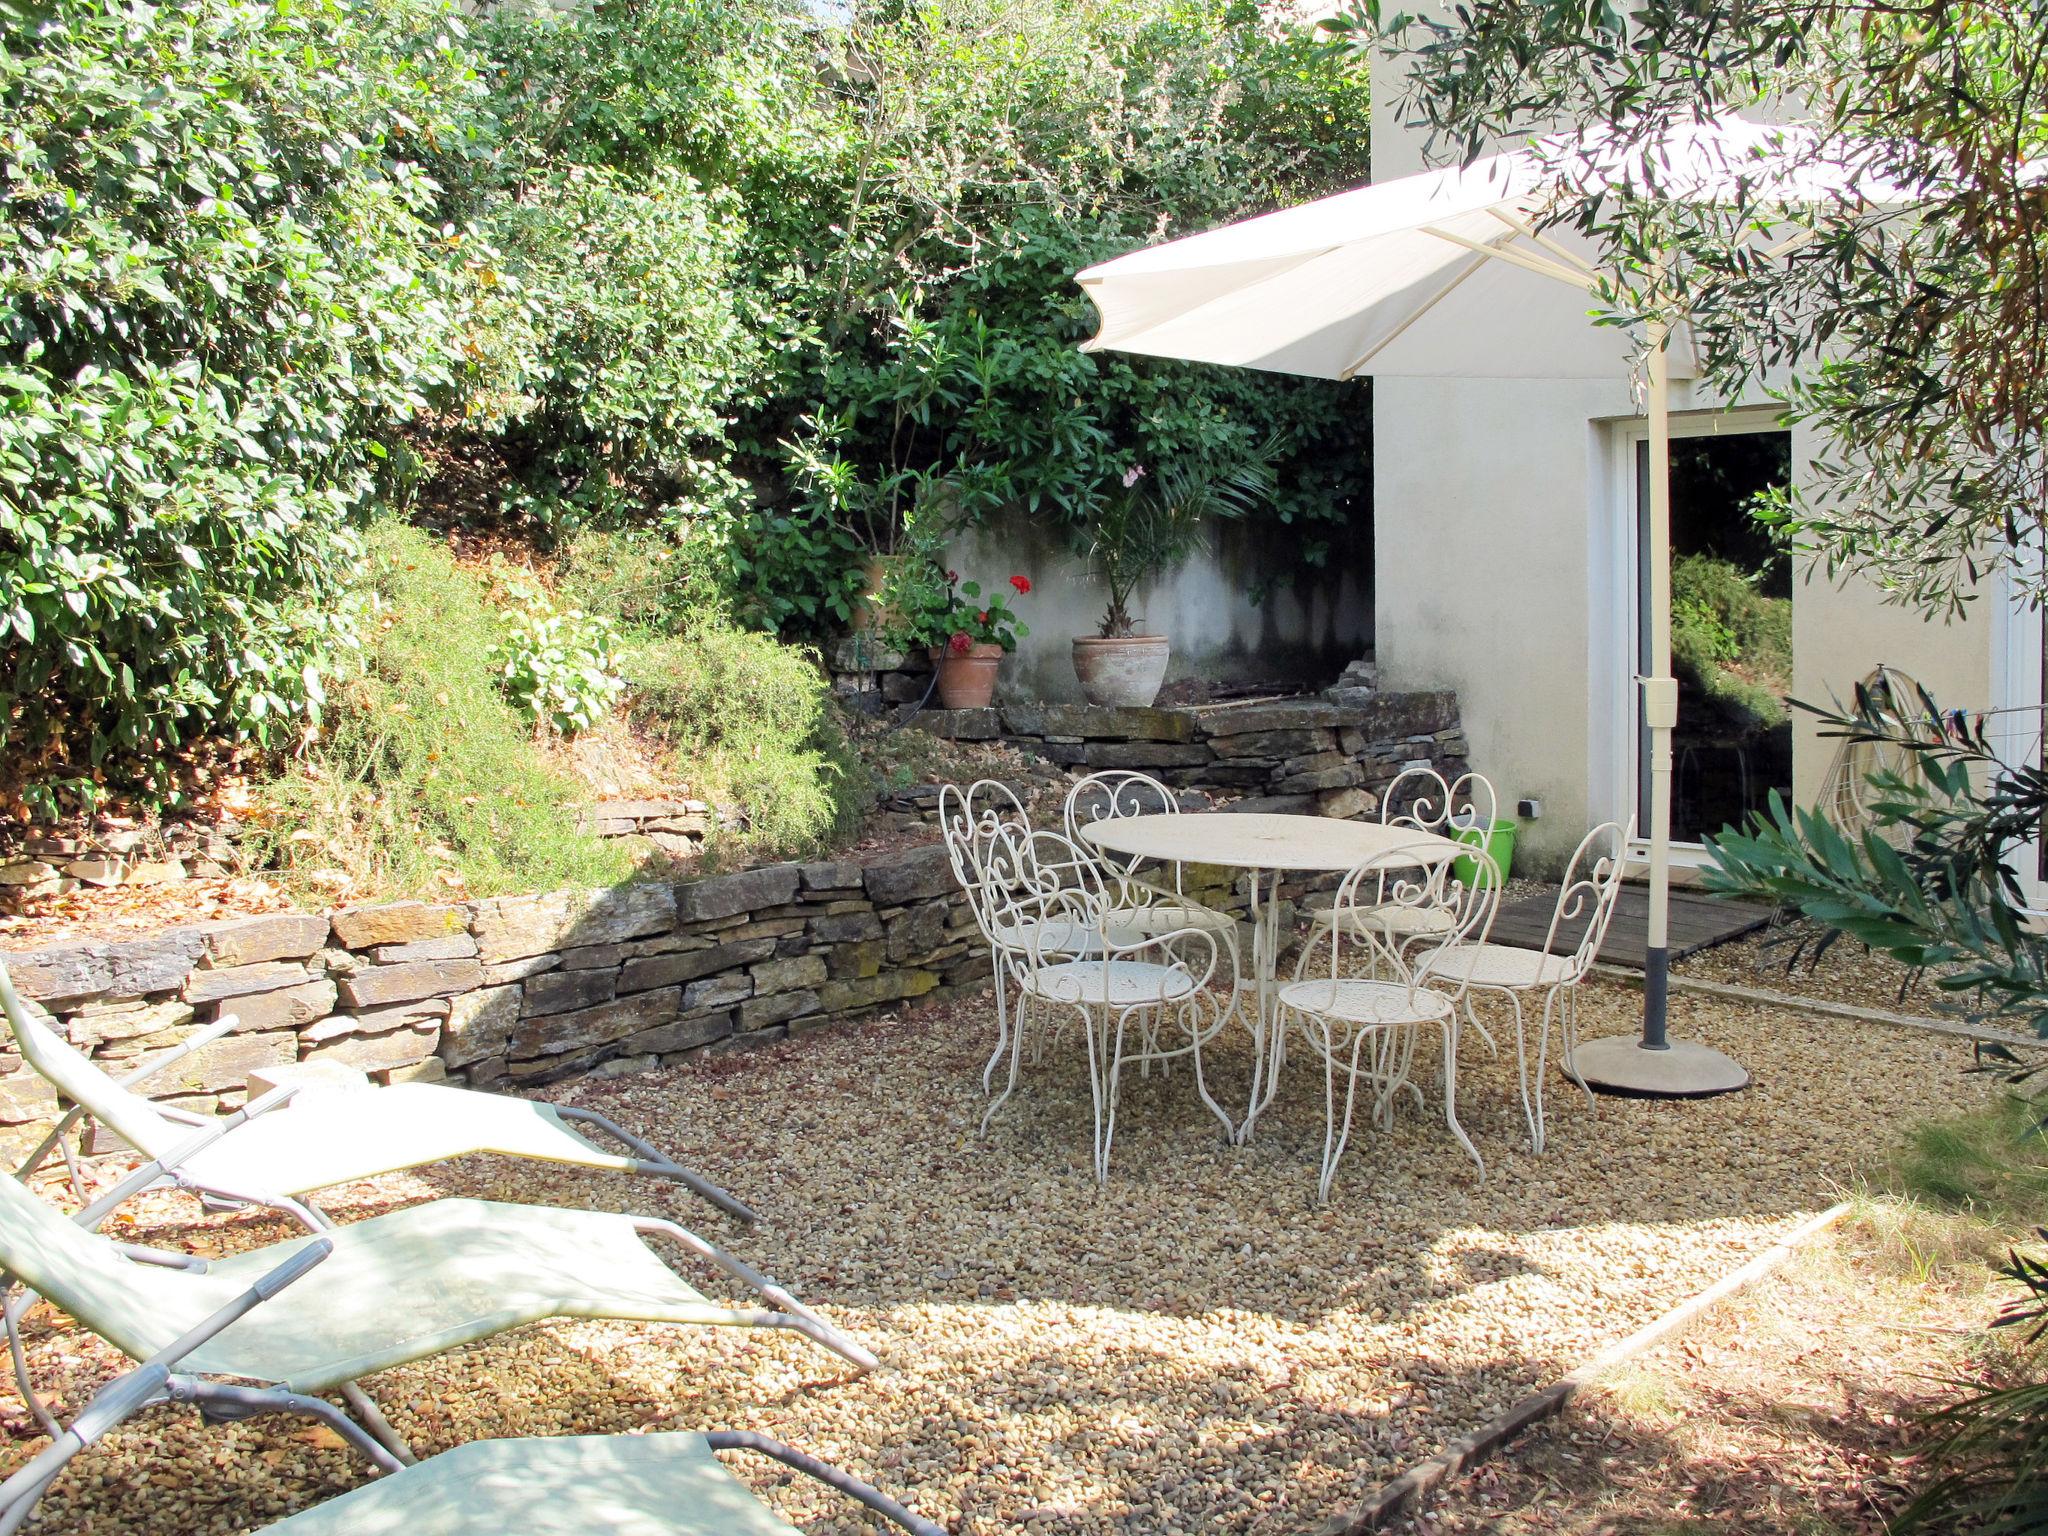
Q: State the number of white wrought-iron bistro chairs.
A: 6